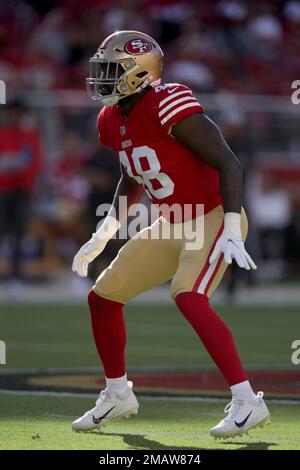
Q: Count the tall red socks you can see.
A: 2